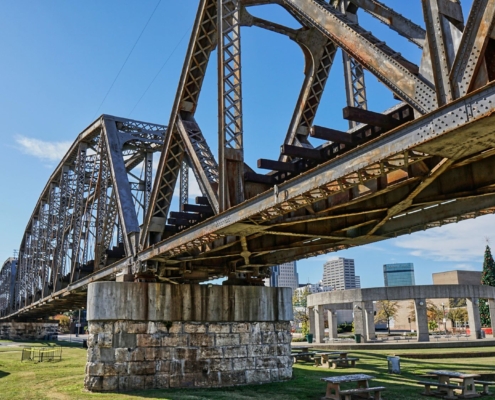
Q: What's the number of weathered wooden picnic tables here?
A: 4